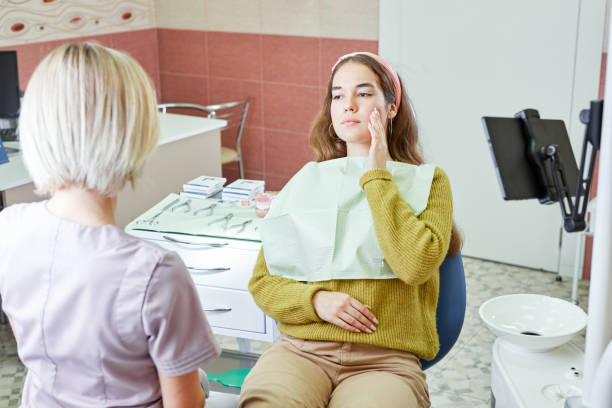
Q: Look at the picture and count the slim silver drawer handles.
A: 3